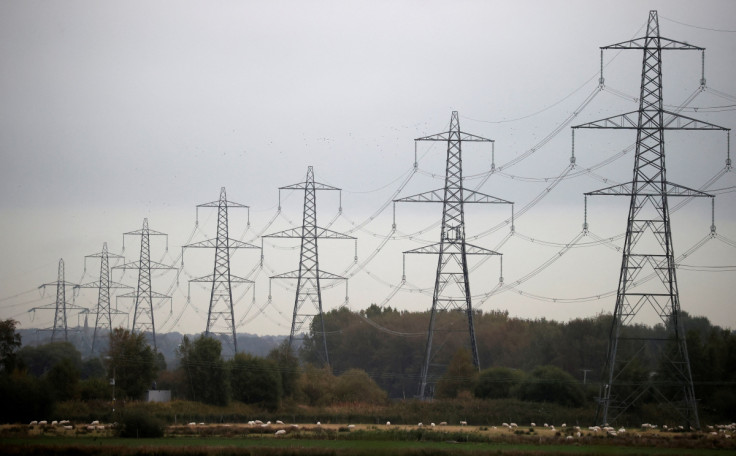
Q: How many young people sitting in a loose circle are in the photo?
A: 0